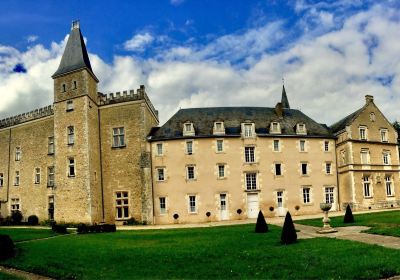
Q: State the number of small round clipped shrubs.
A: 5